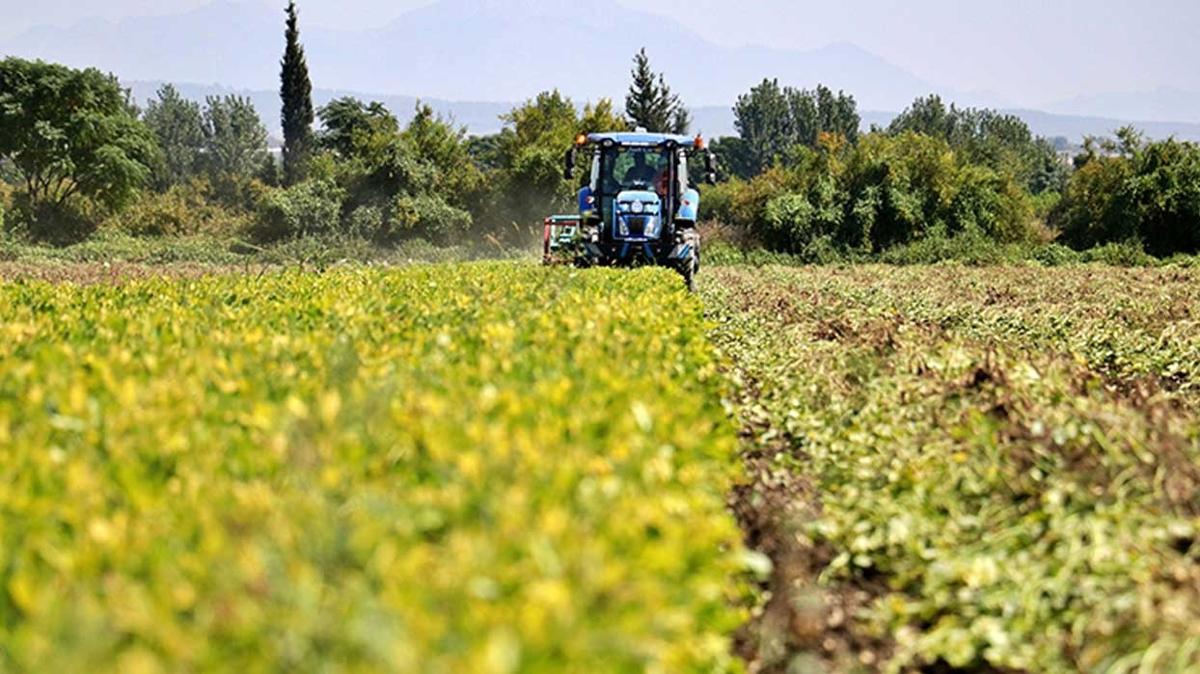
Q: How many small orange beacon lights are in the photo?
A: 2